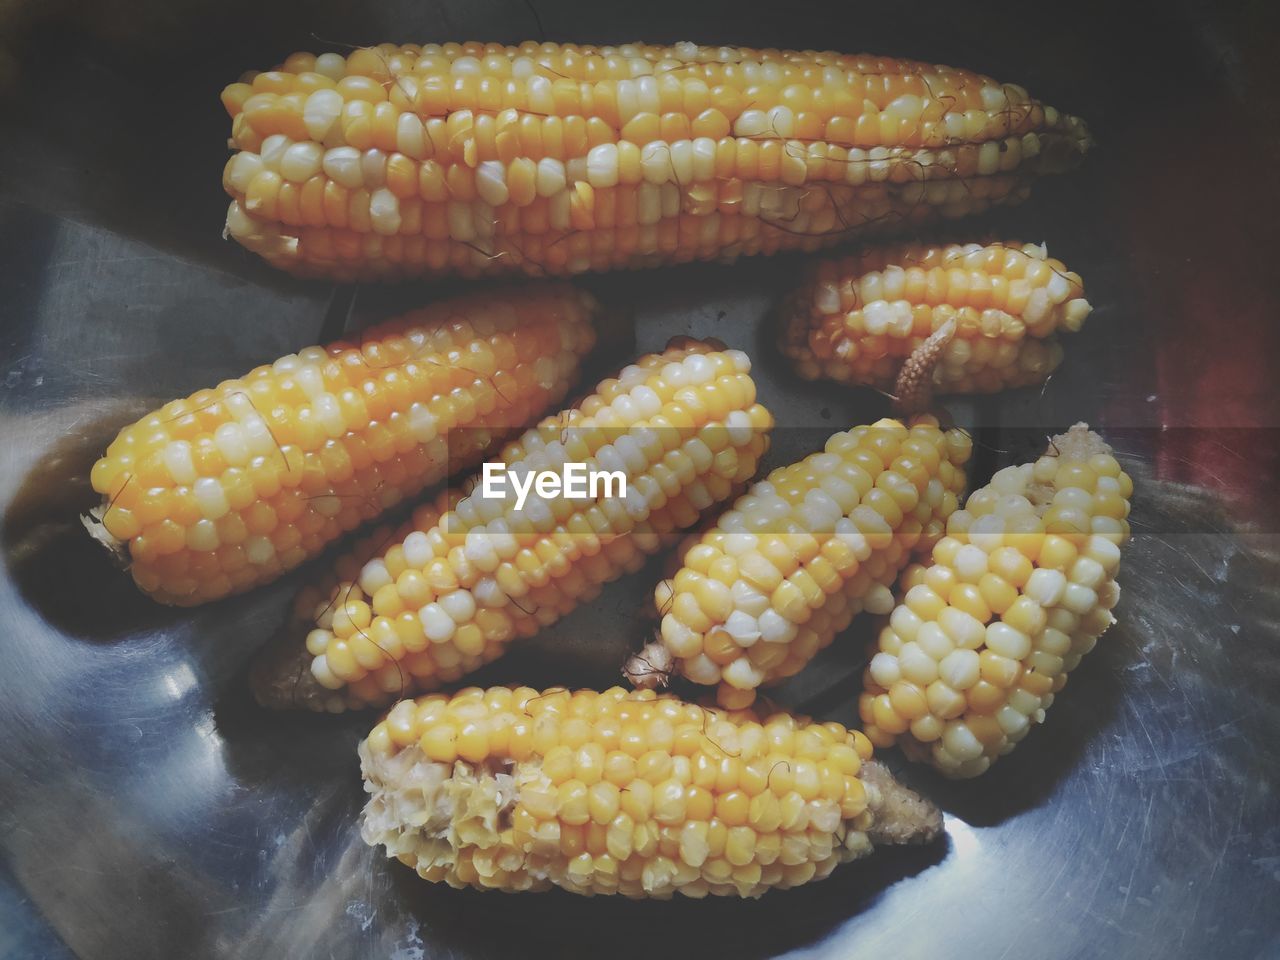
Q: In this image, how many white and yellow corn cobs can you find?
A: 7